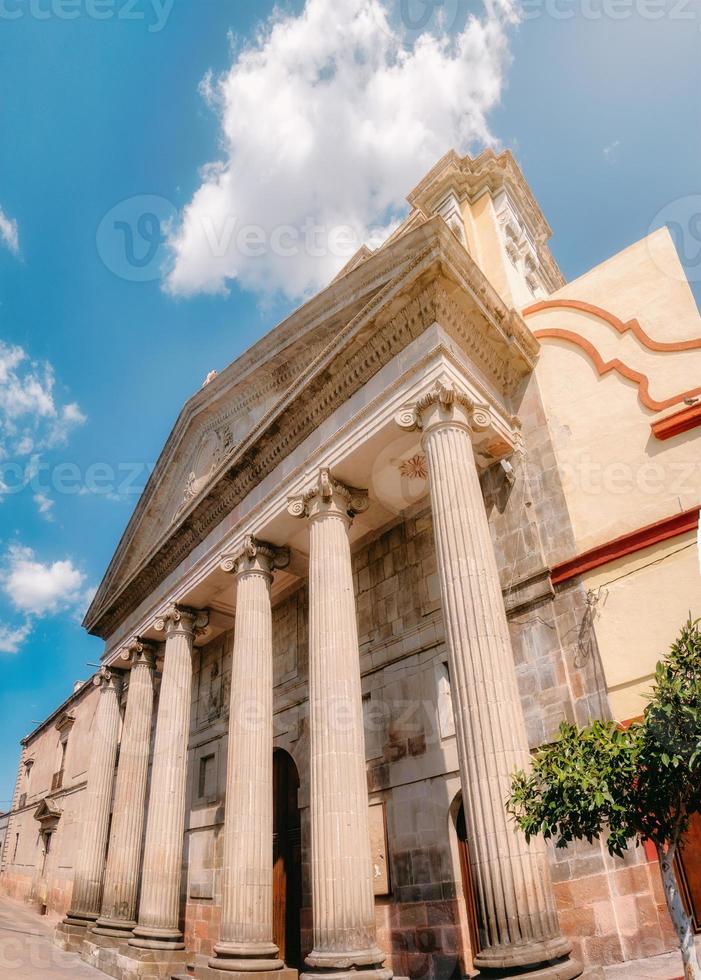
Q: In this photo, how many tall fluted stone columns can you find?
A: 6